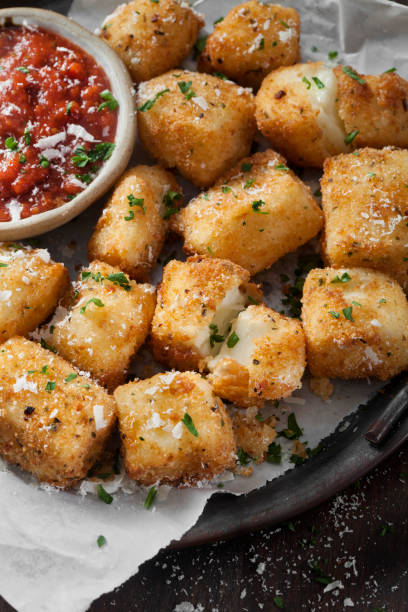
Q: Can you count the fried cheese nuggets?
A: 13